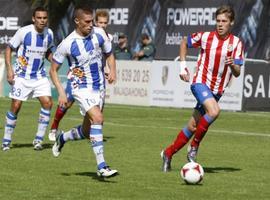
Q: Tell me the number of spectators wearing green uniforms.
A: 2